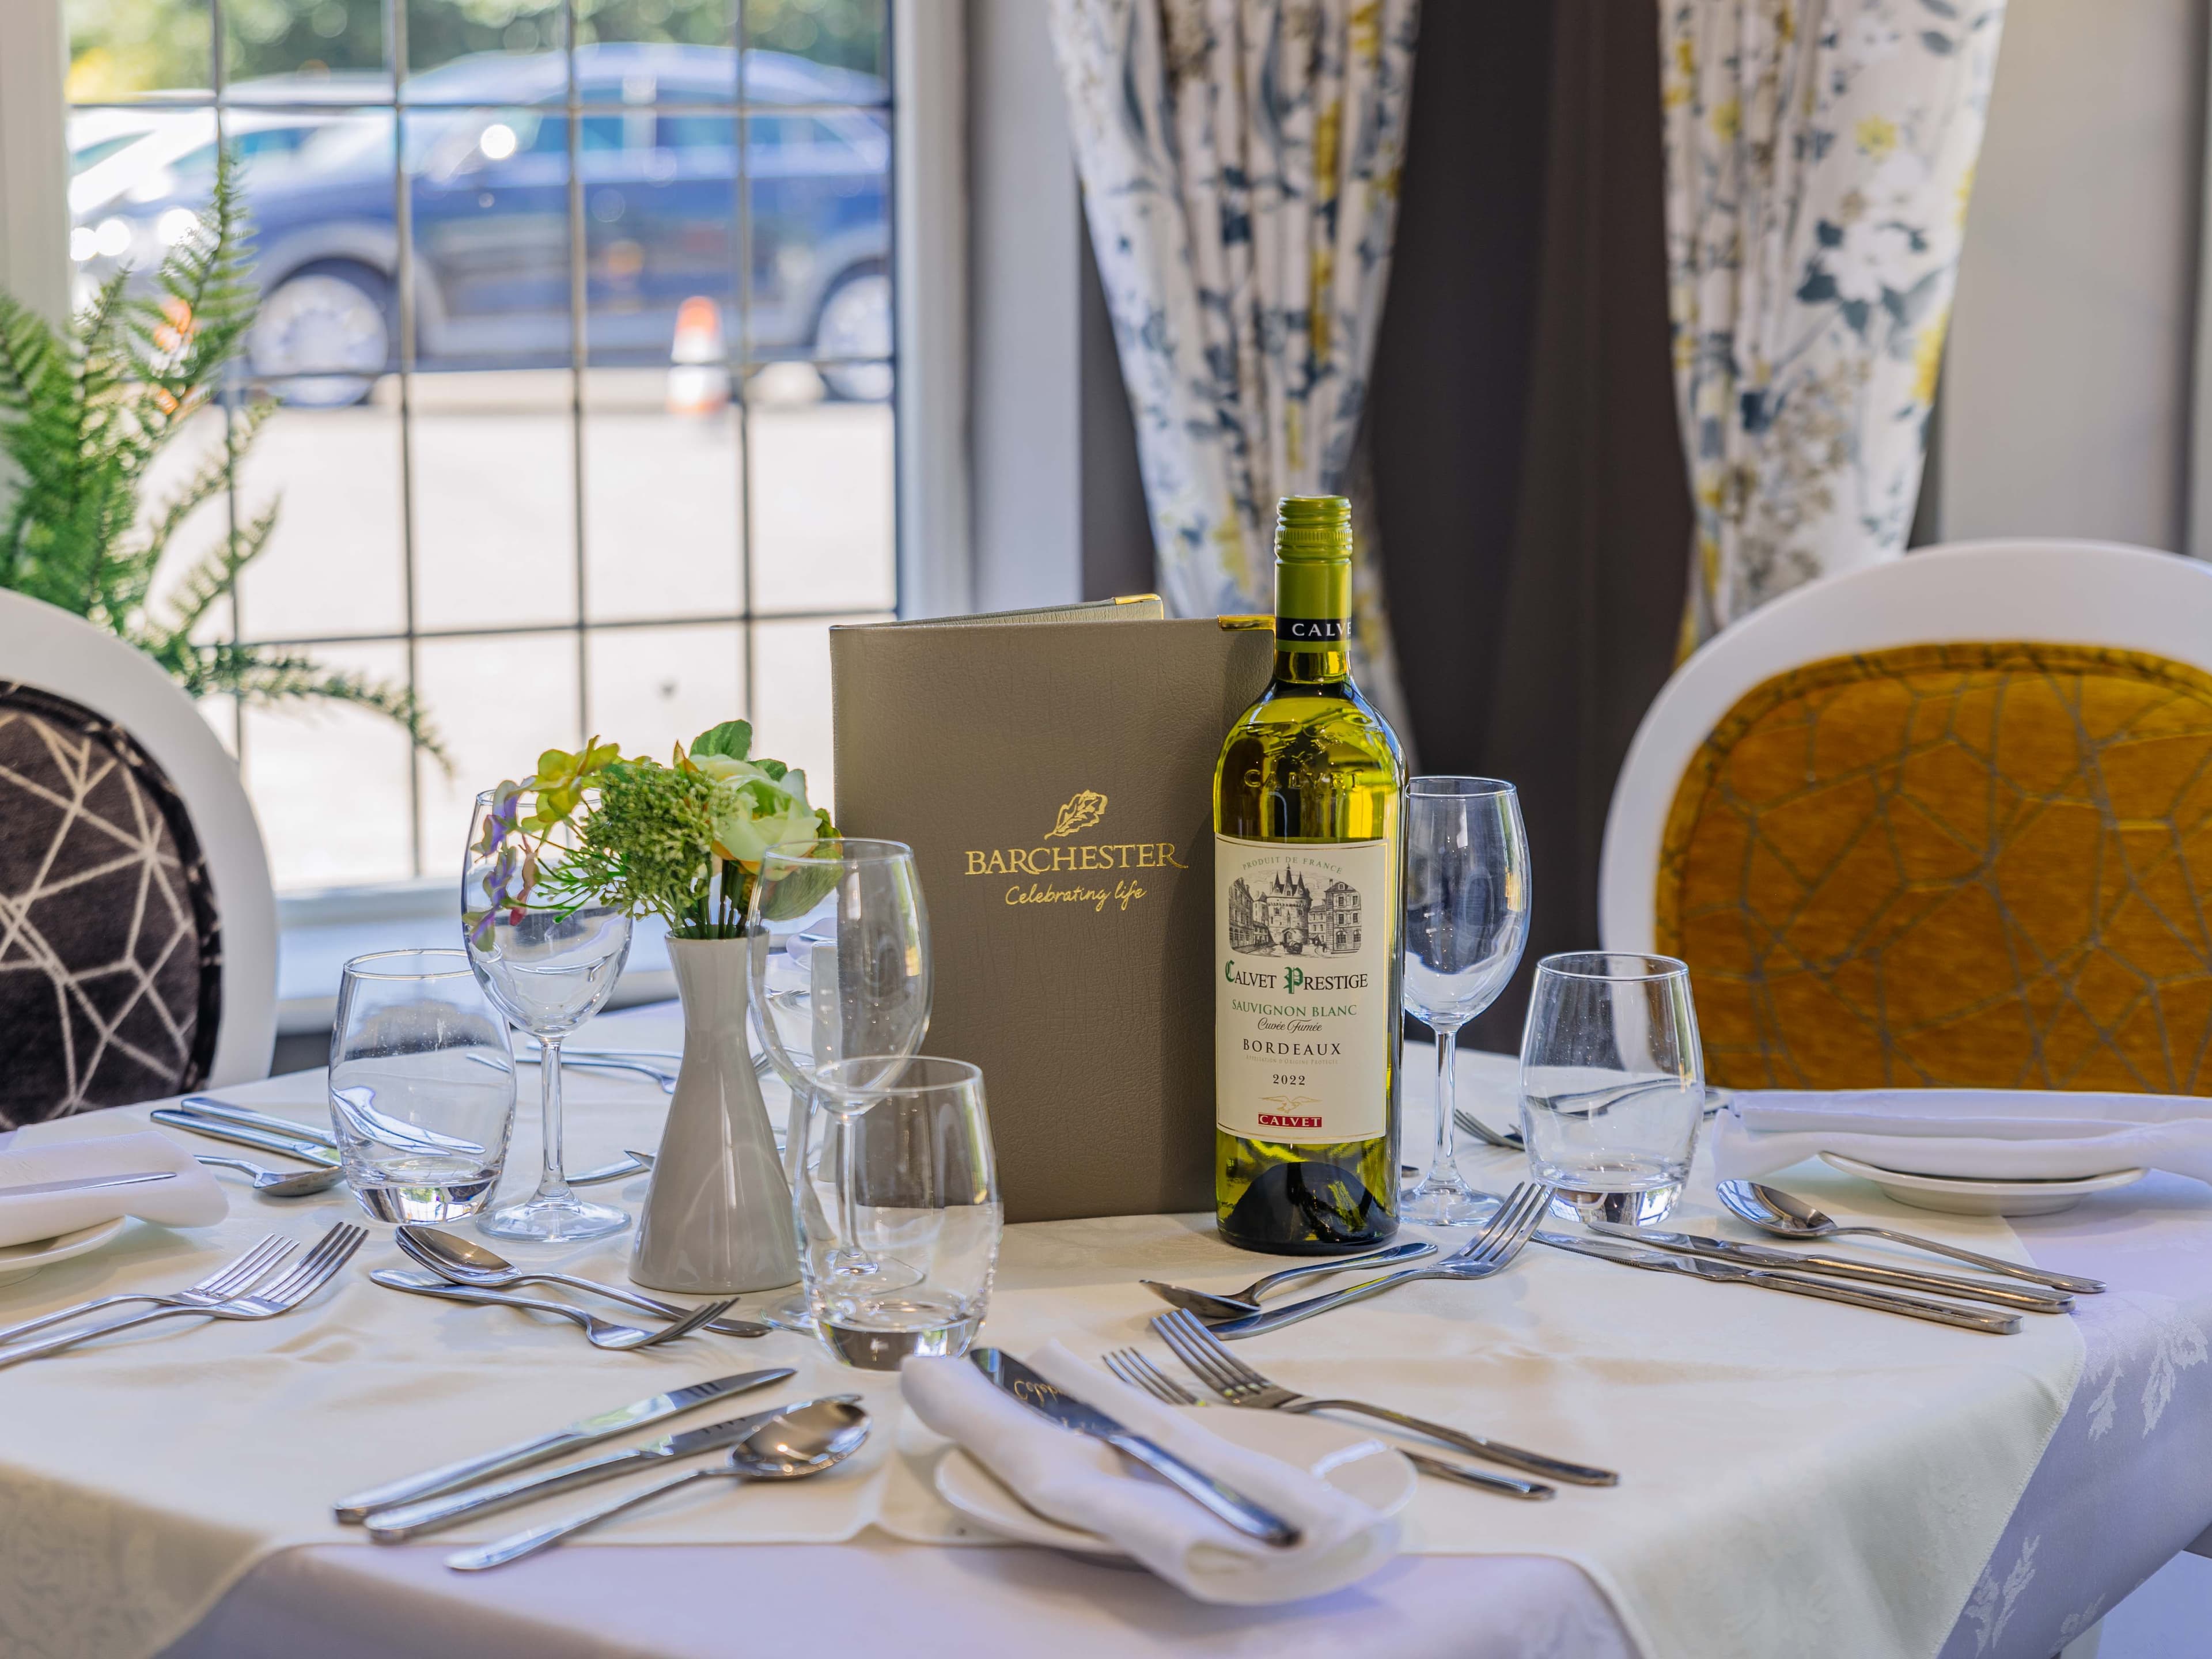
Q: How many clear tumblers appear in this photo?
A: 3